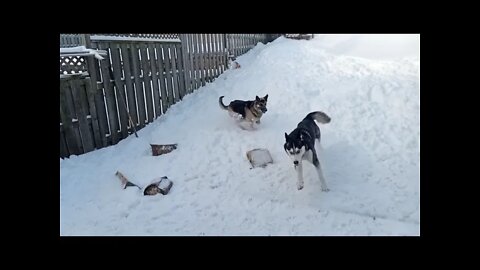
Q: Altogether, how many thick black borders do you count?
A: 4